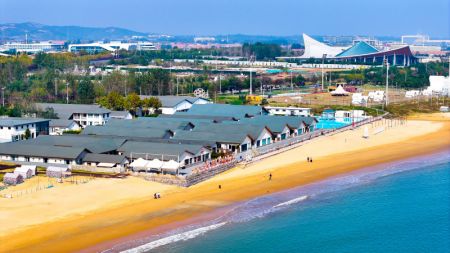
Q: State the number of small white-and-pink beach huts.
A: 4